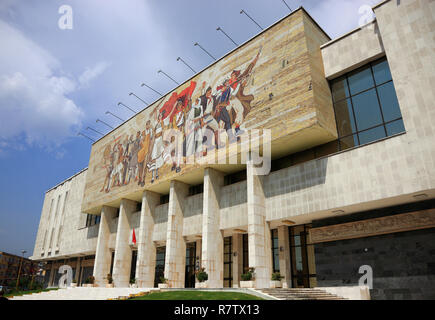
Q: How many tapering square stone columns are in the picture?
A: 6